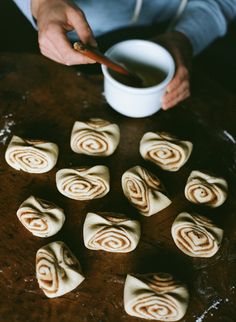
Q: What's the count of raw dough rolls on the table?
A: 11